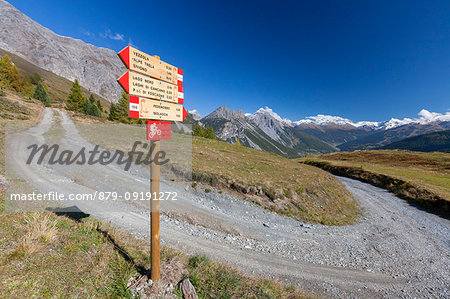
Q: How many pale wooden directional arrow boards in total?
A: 3